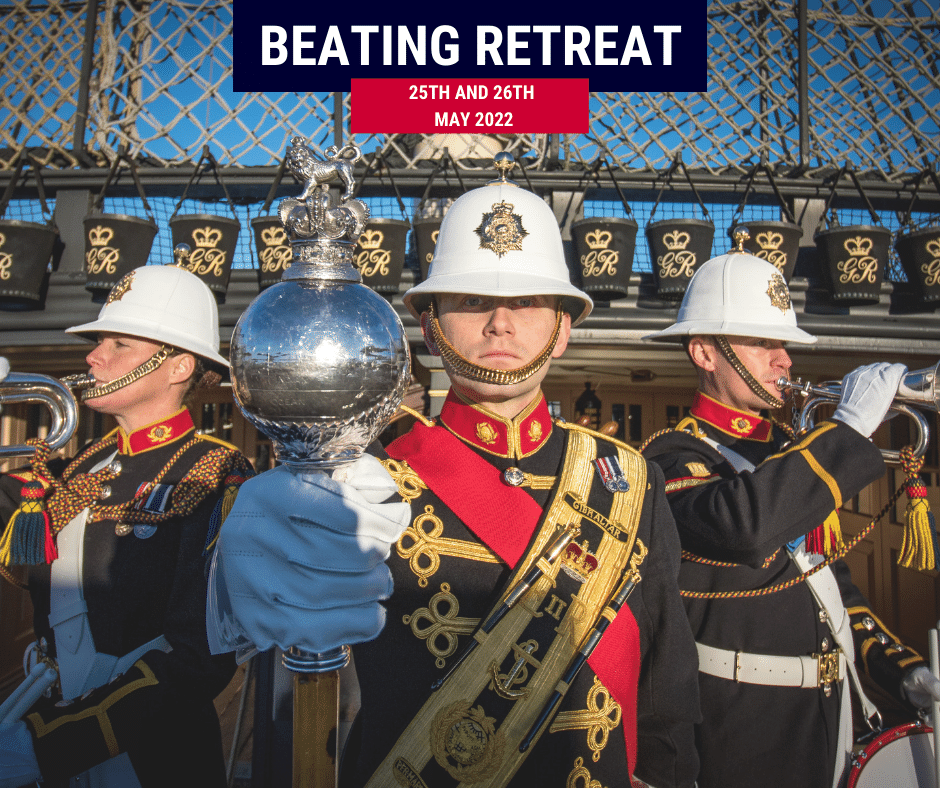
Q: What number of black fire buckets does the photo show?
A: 11